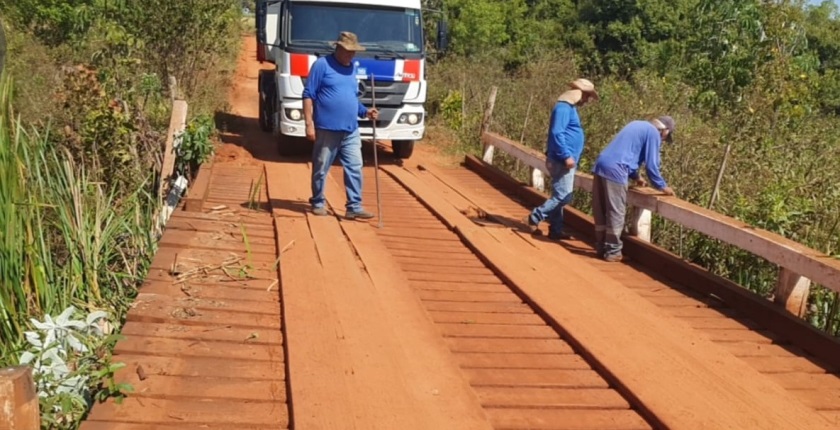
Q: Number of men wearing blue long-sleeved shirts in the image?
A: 3